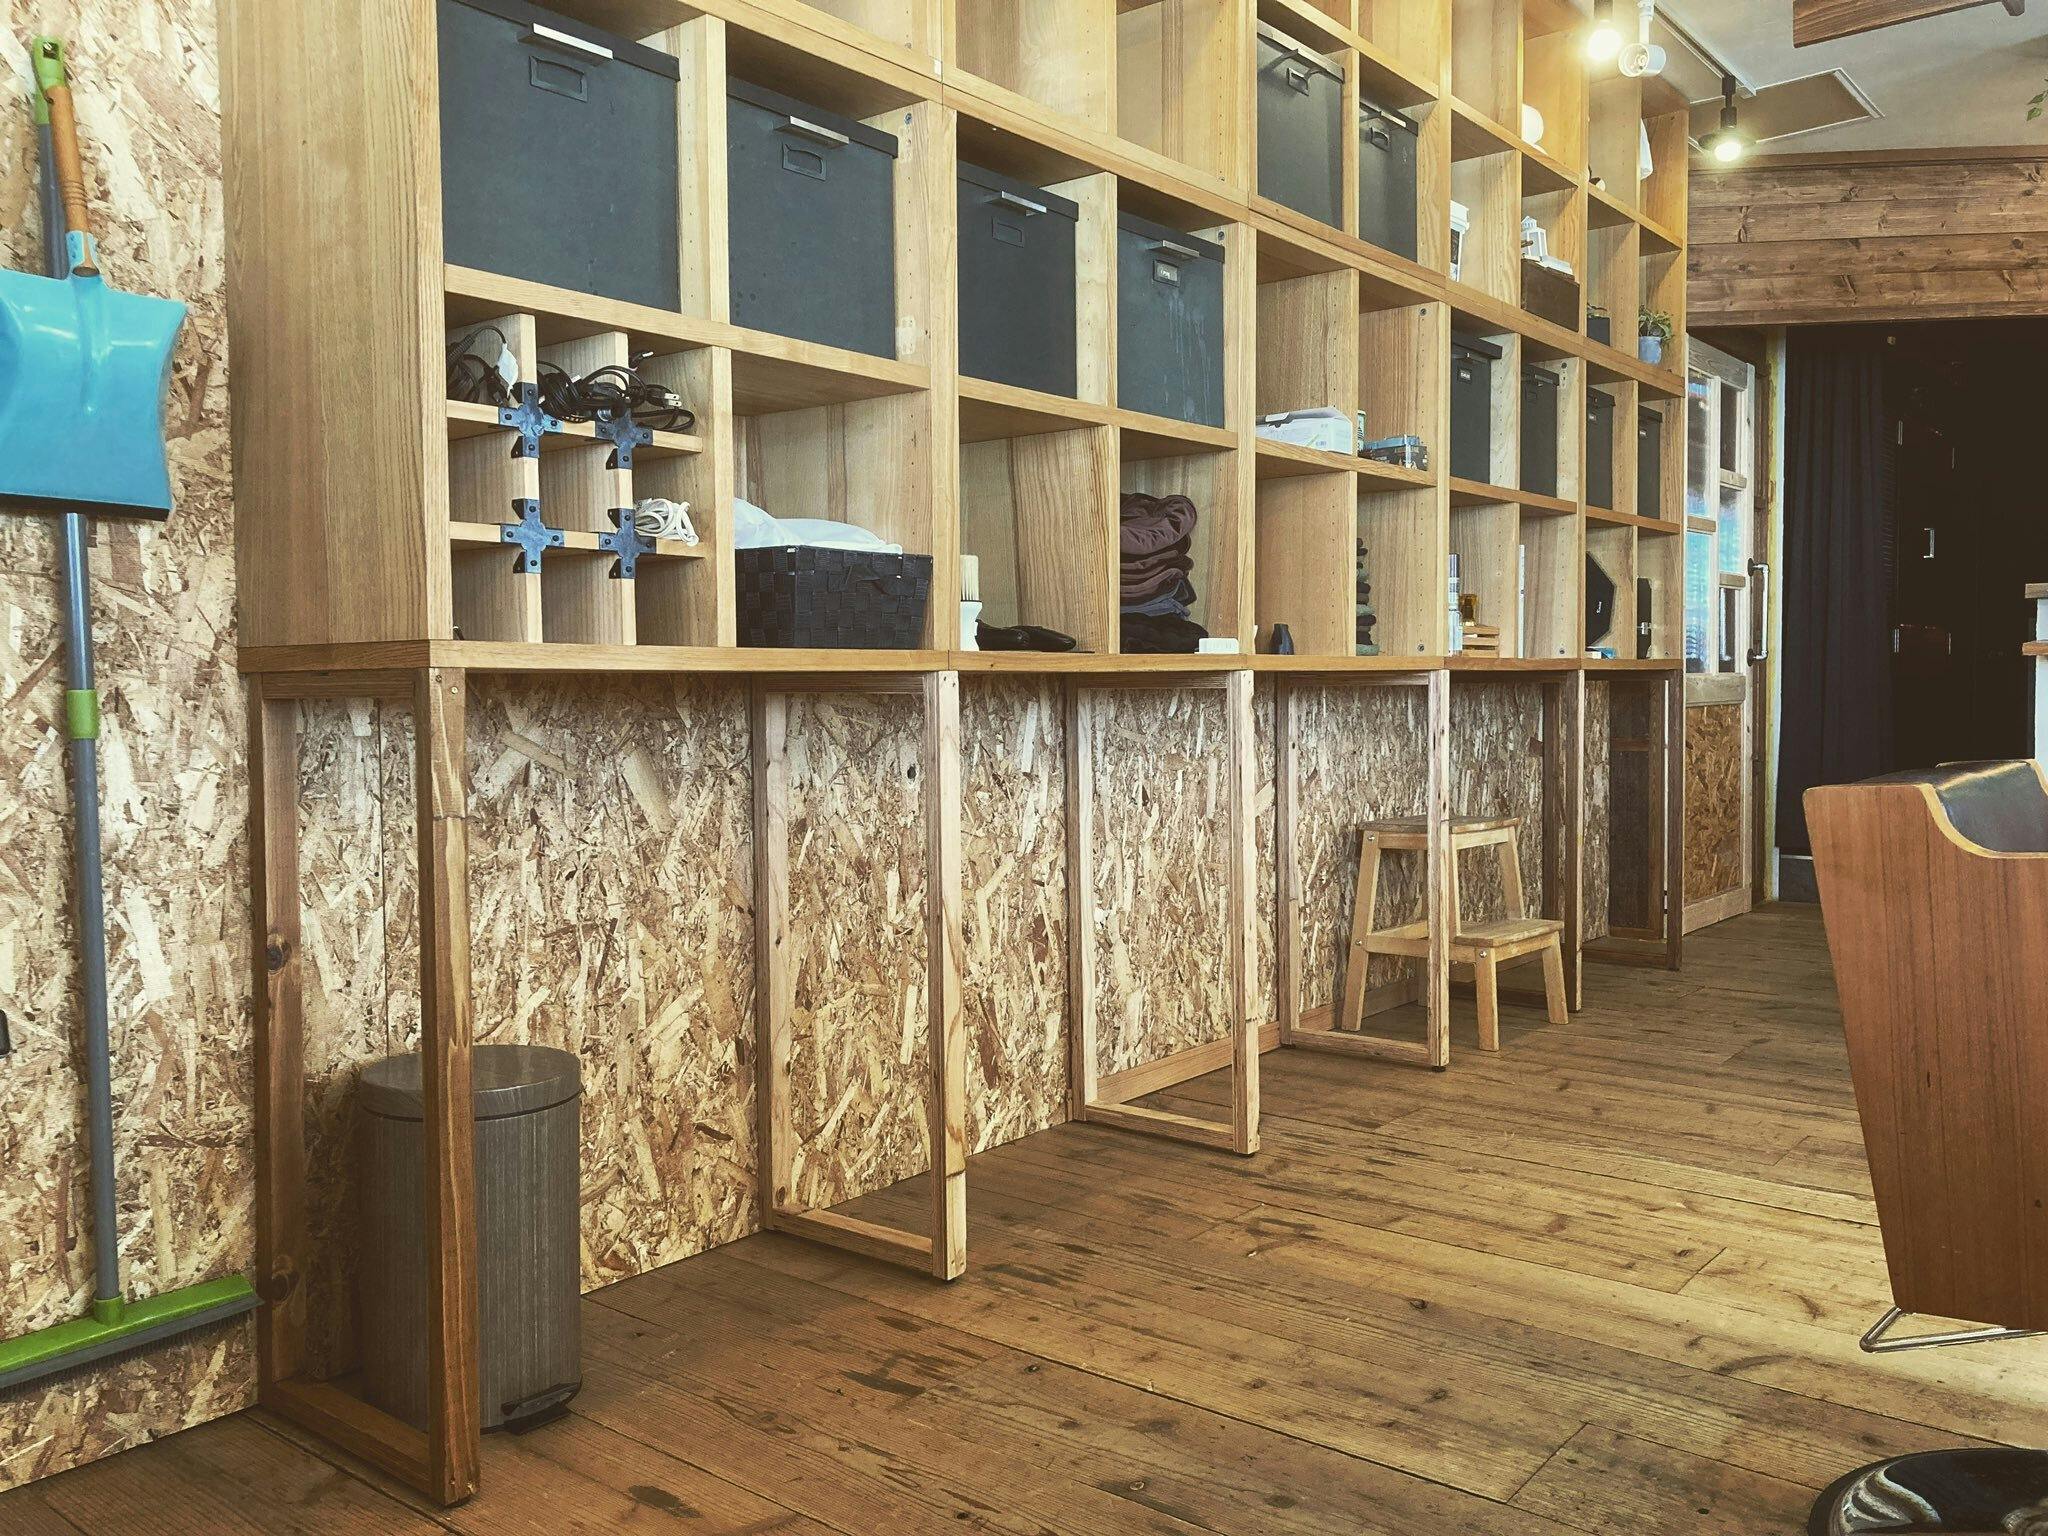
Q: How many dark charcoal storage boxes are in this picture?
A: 10